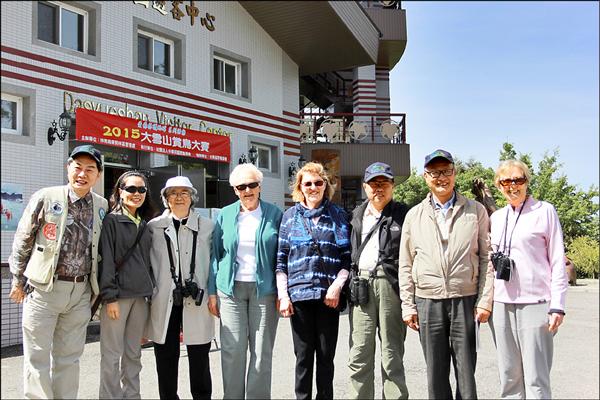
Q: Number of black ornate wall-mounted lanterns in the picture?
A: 3